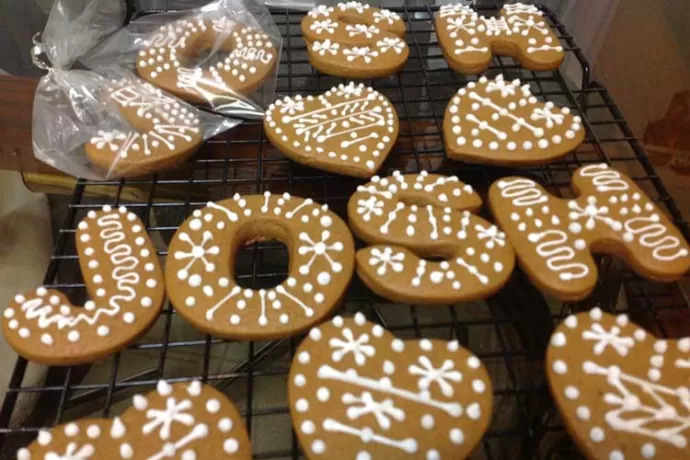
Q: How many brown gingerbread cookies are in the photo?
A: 13